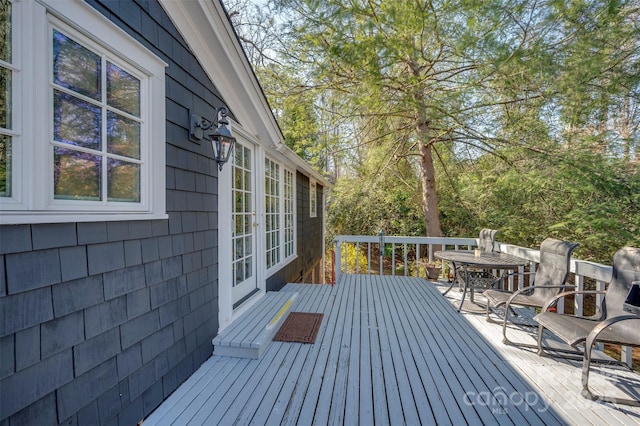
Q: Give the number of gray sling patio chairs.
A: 3